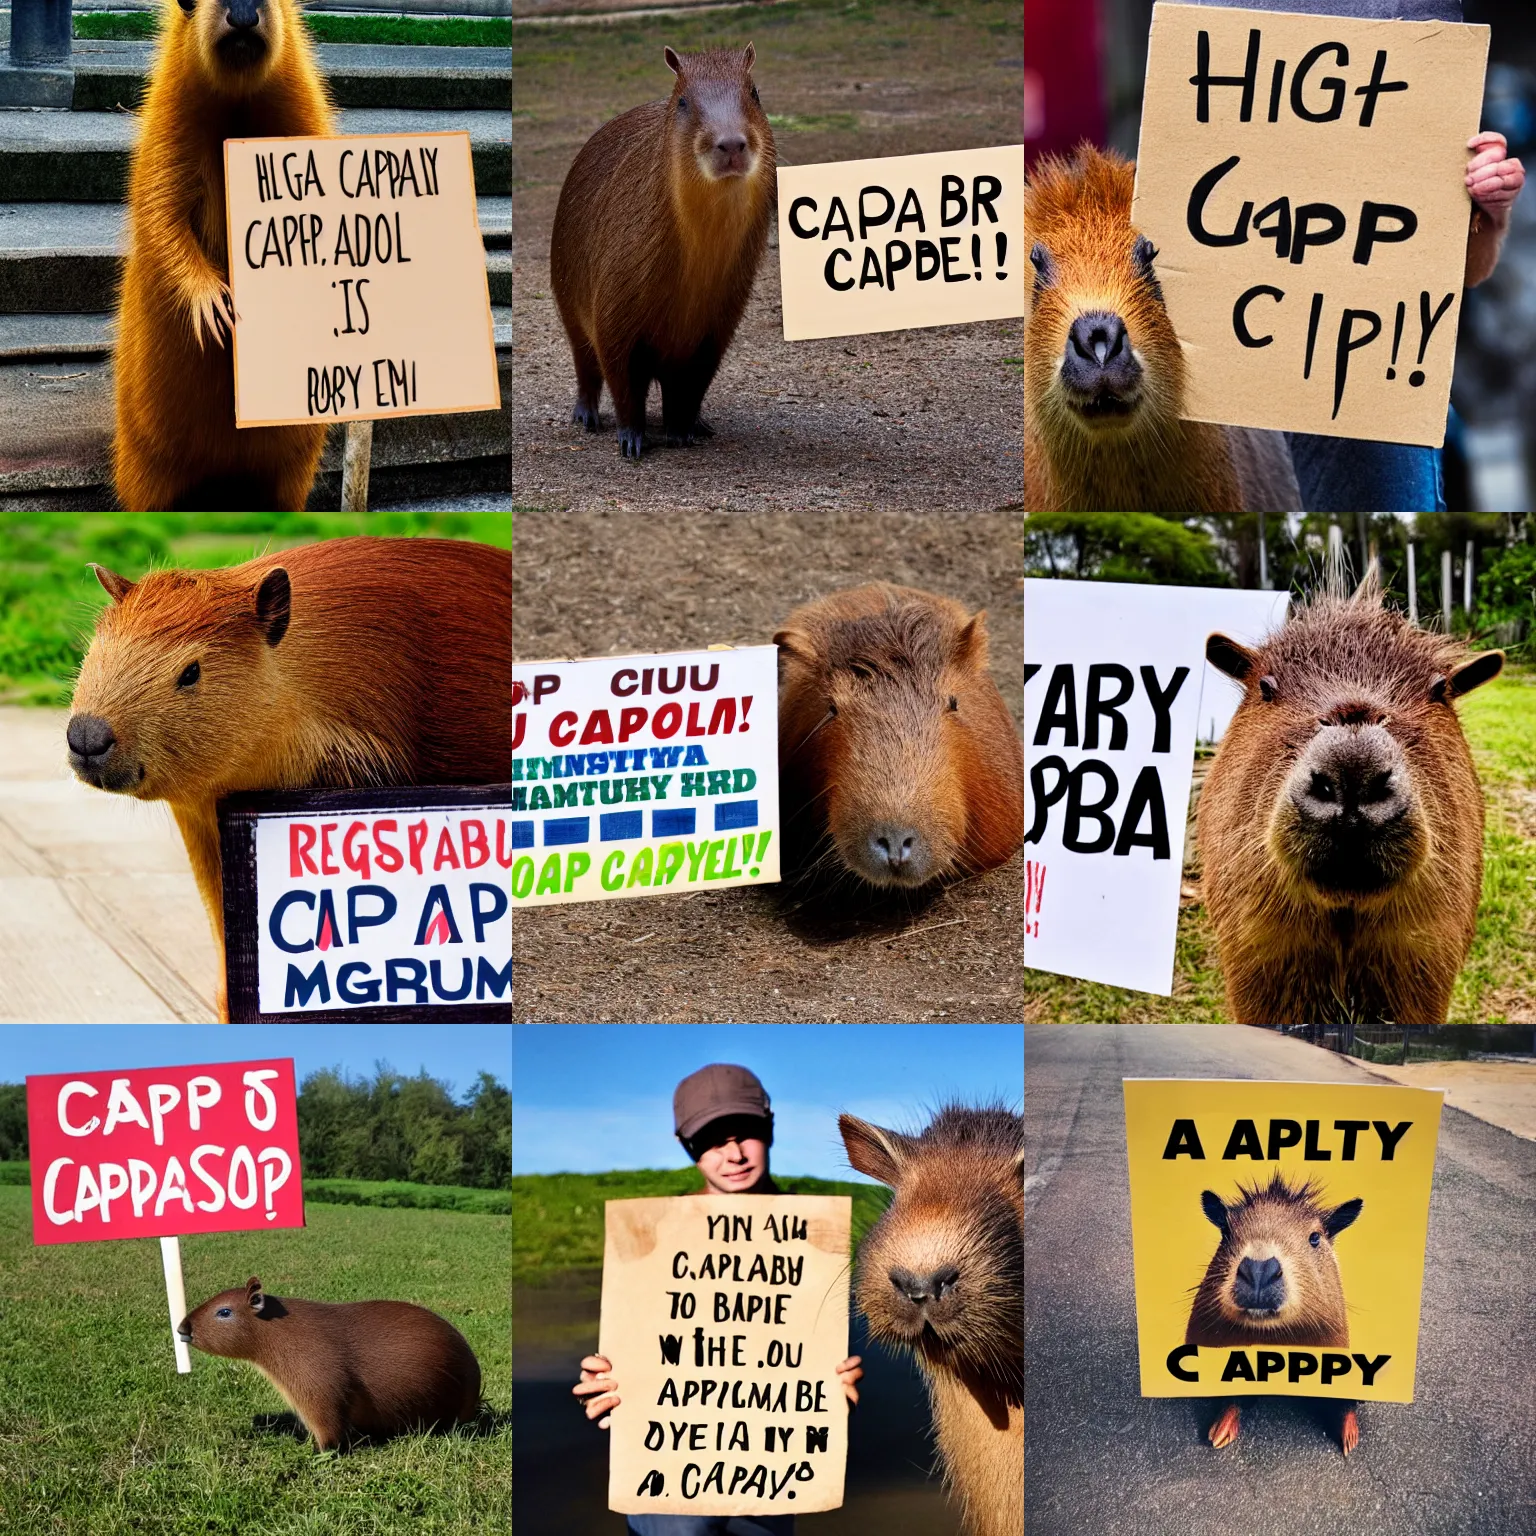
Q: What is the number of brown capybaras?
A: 9